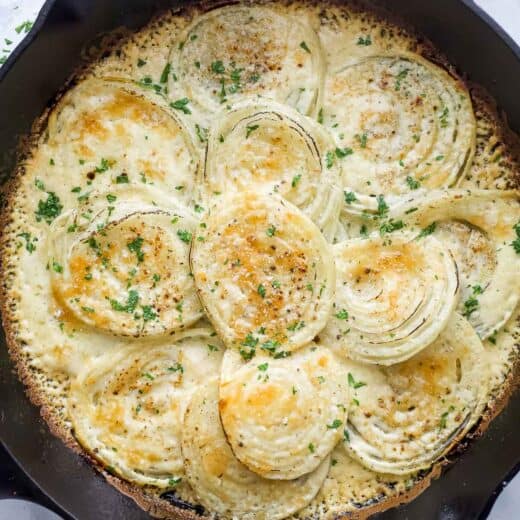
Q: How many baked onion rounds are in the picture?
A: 12